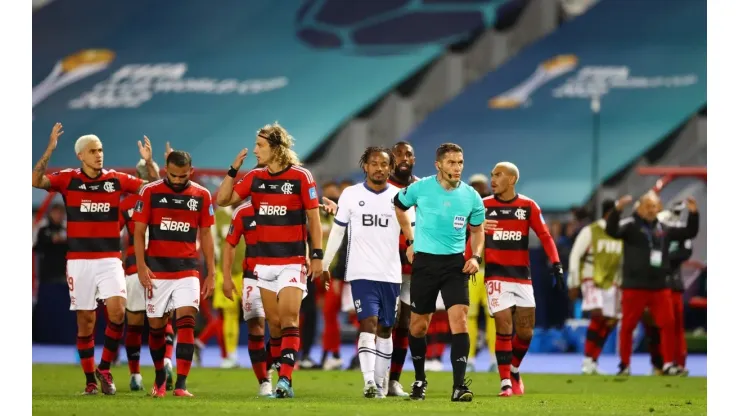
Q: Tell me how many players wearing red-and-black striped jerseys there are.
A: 7